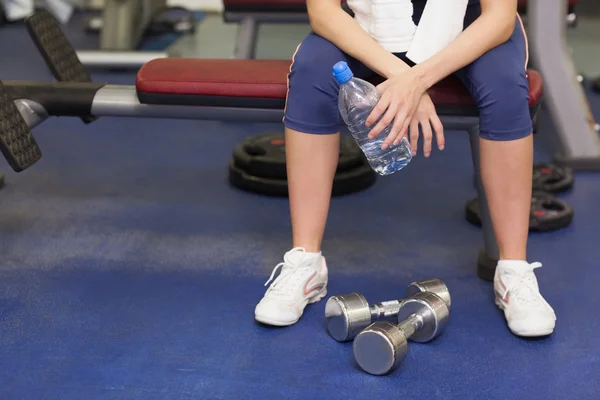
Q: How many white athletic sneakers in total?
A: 2